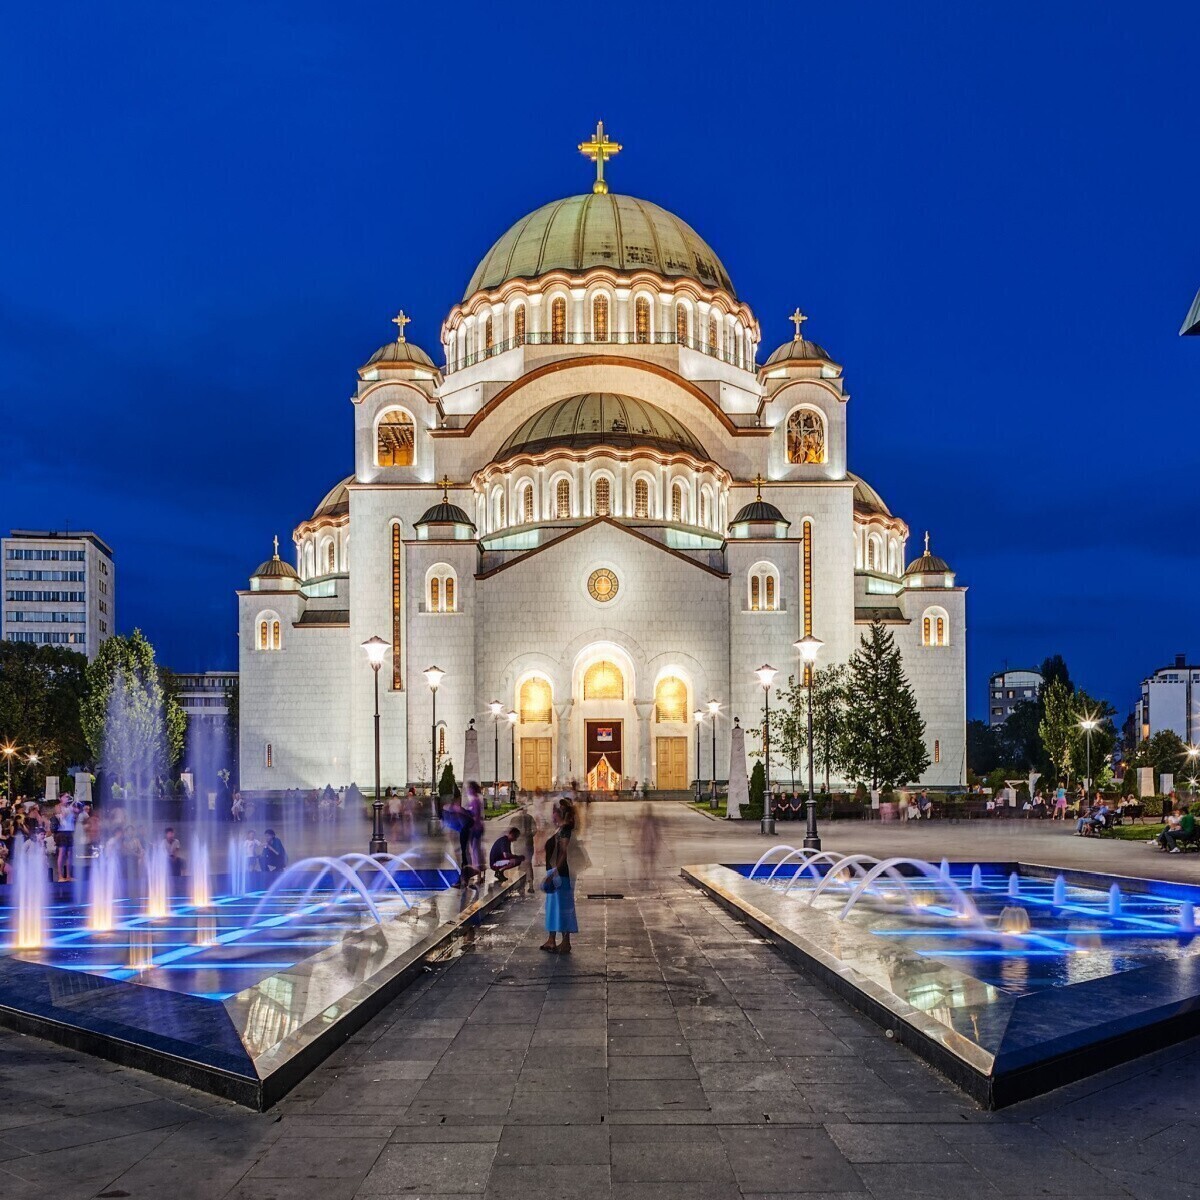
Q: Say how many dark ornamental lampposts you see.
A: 8